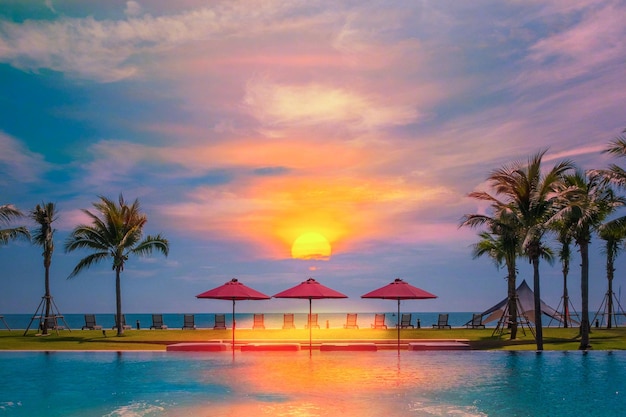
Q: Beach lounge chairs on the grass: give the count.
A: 14